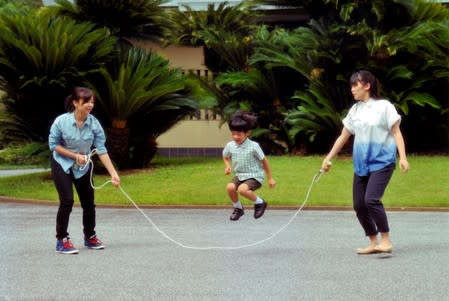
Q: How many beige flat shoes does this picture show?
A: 2